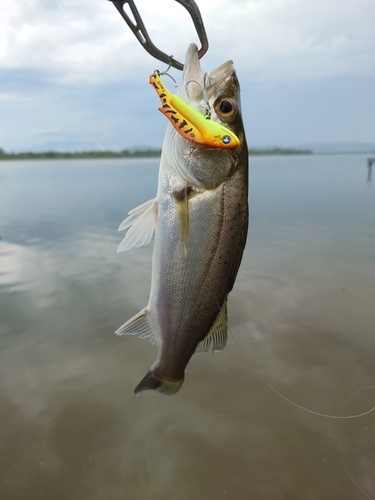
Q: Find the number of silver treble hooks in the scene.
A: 2